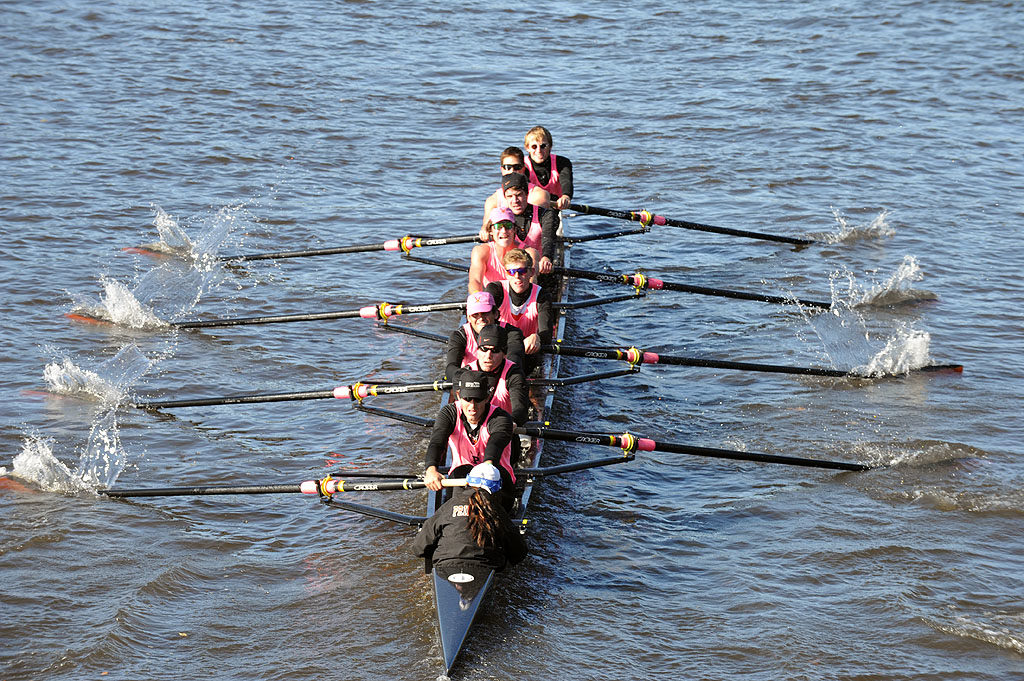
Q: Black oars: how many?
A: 8